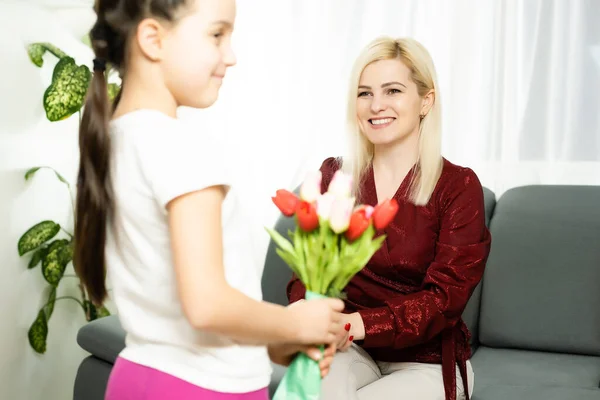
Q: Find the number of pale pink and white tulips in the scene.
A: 4